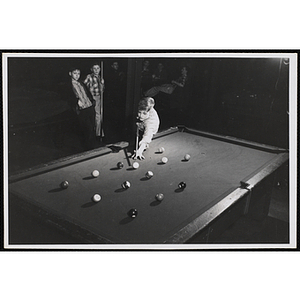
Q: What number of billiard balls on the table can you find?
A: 13